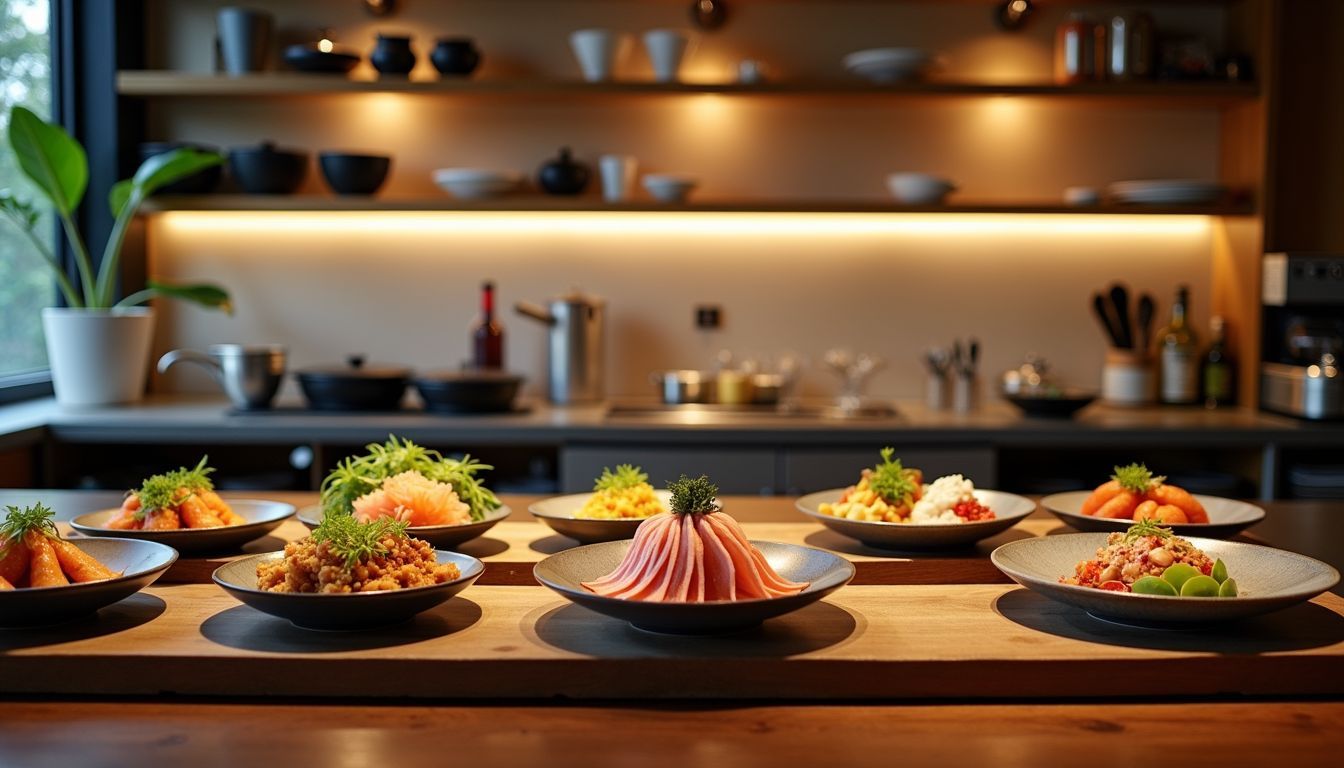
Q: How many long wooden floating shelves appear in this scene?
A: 2